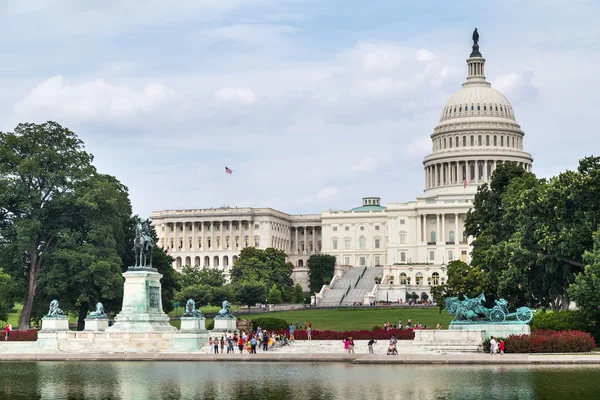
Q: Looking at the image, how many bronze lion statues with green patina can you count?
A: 4